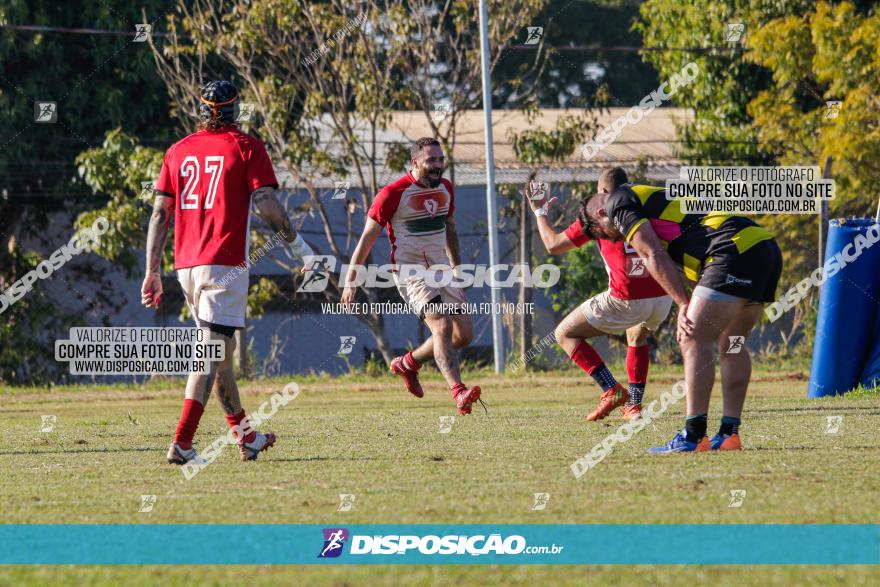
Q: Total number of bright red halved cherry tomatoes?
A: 0